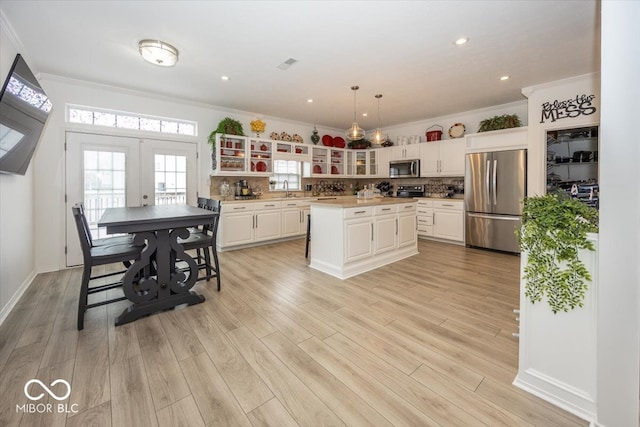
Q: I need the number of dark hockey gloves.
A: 0